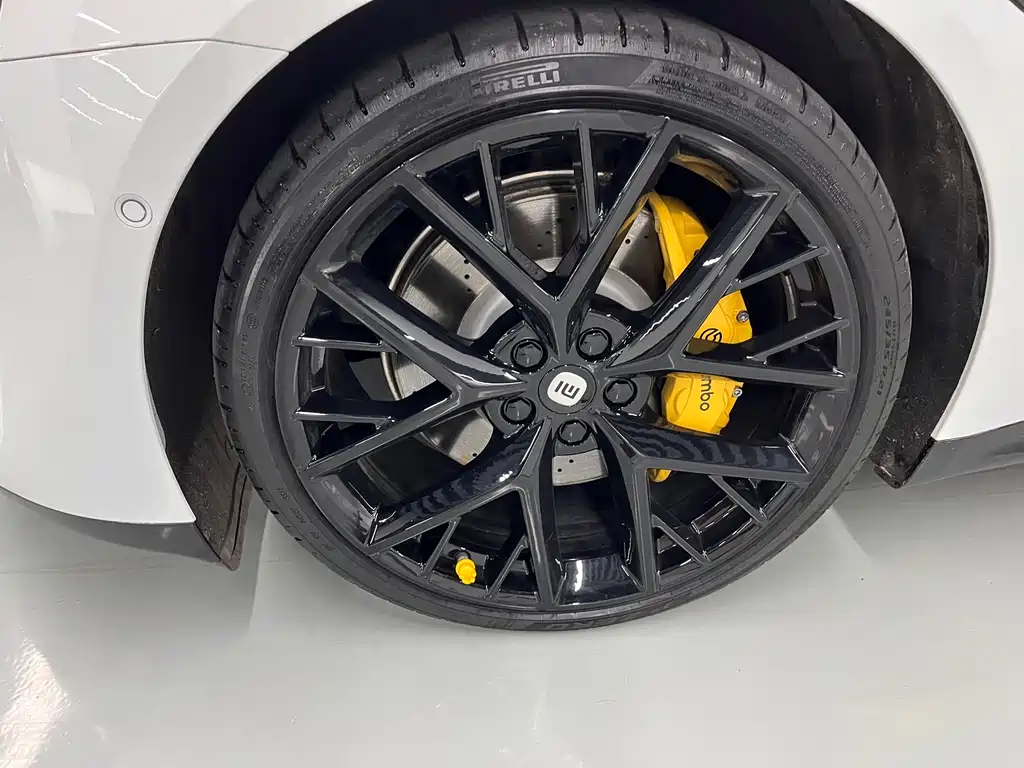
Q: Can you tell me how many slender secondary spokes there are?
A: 10